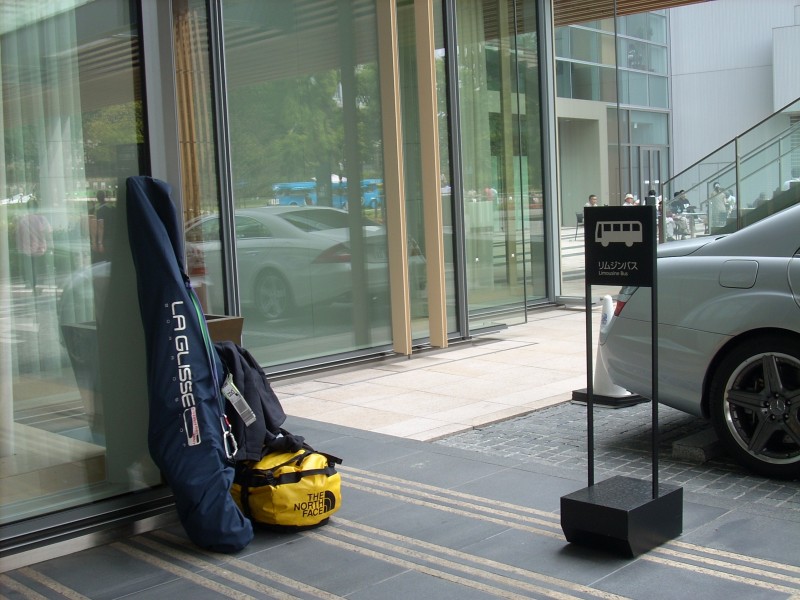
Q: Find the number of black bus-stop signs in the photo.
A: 1